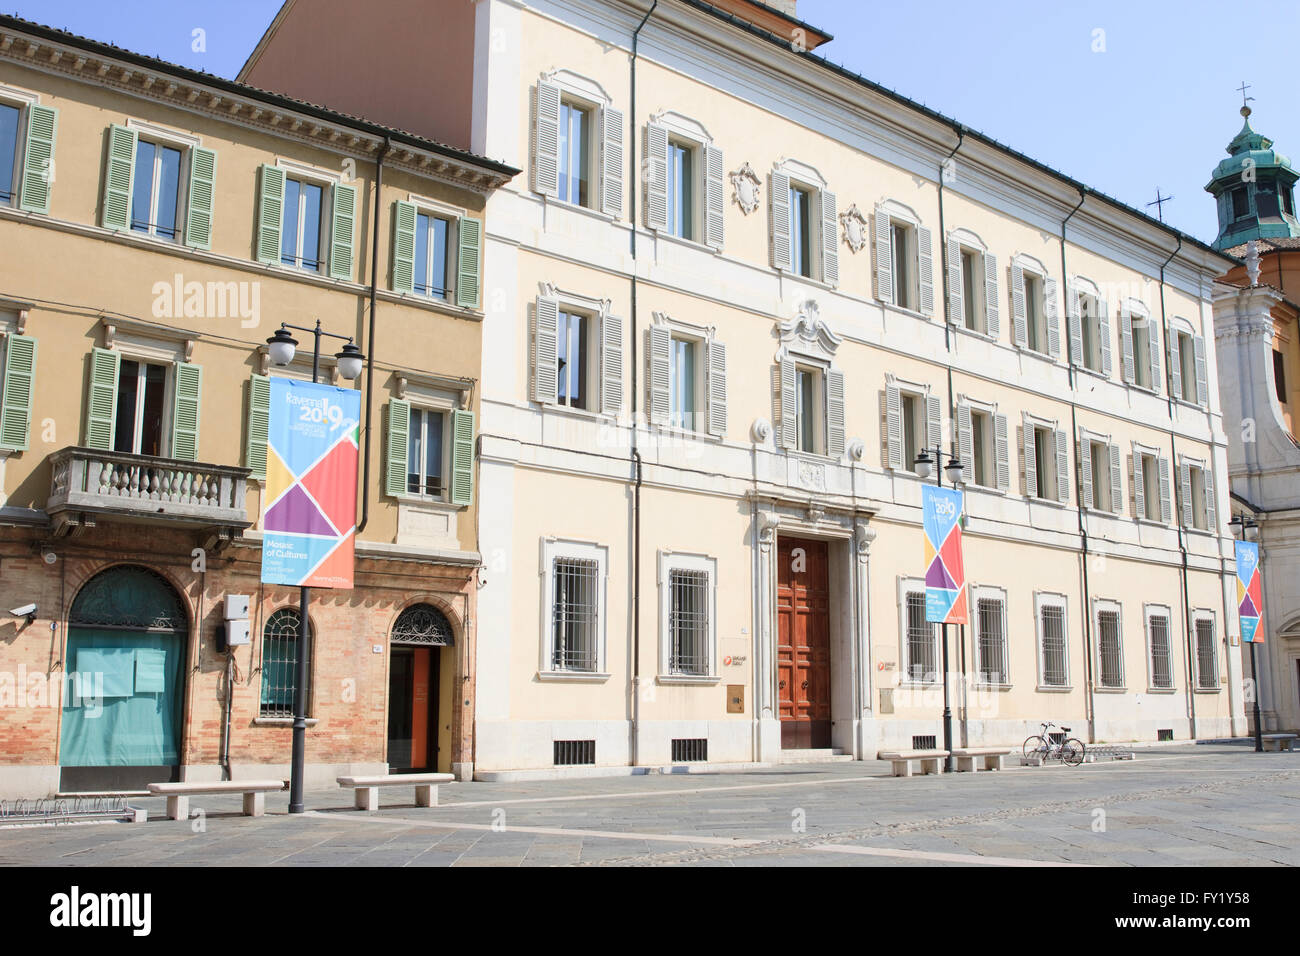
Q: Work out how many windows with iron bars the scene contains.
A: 9